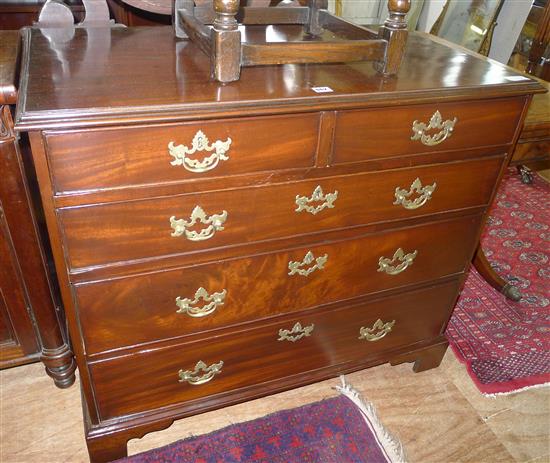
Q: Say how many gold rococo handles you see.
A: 8